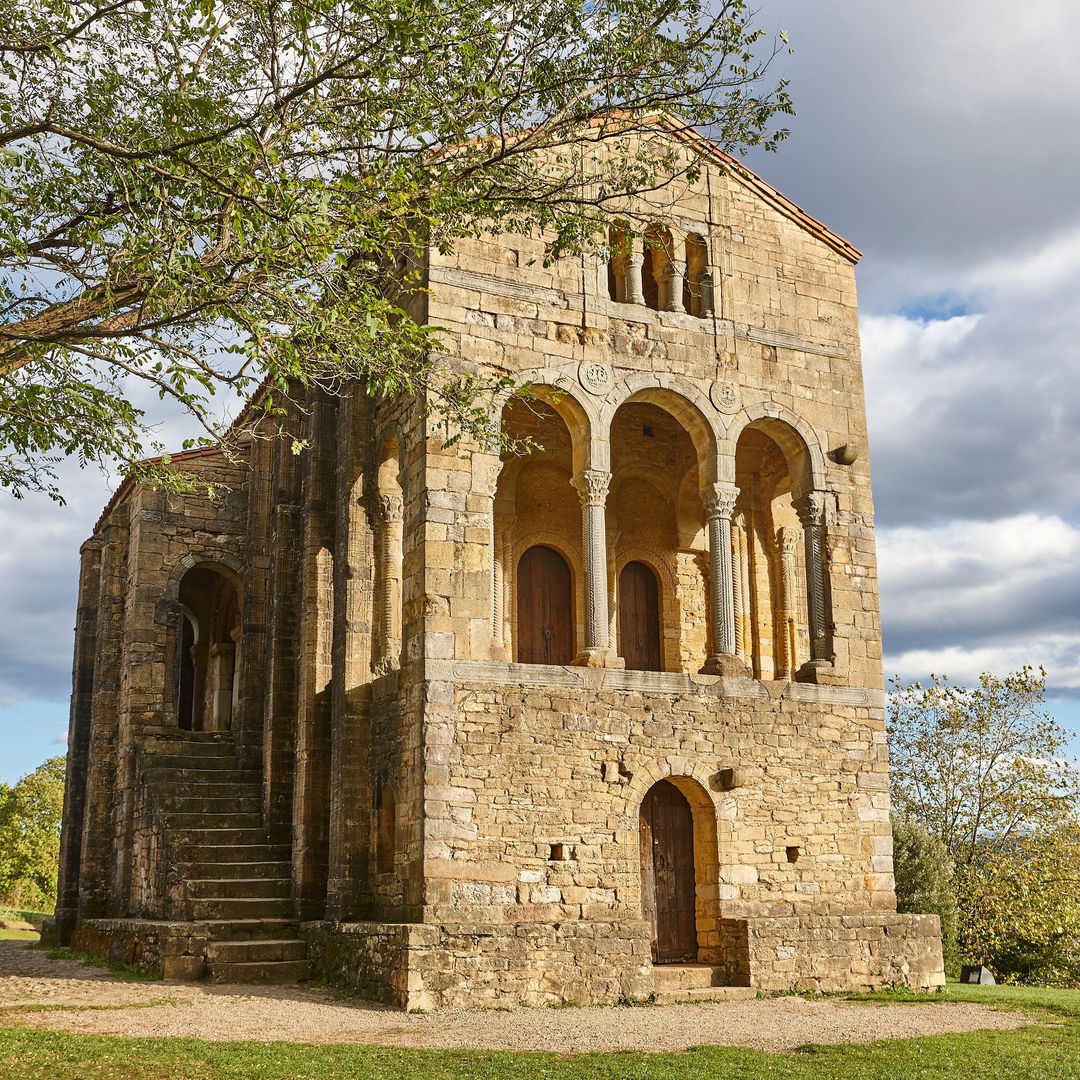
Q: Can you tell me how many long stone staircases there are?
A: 1